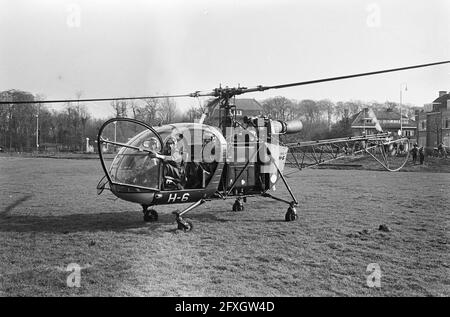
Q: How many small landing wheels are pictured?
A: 4